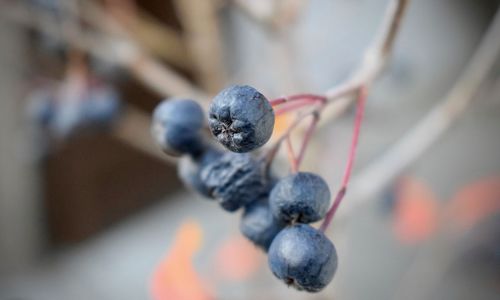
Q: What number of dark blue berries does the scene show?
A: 7